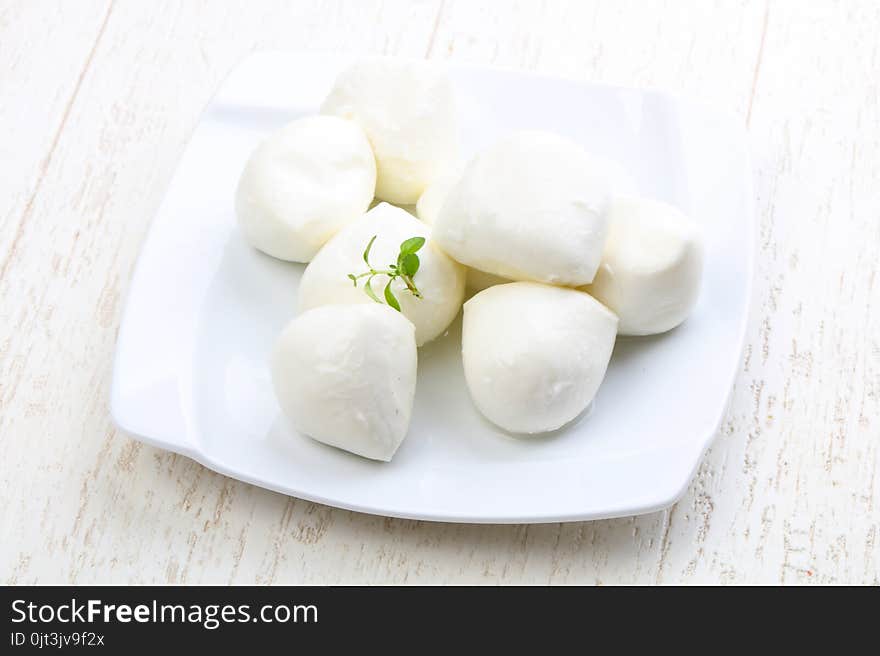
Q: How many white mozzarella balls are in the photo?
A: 8